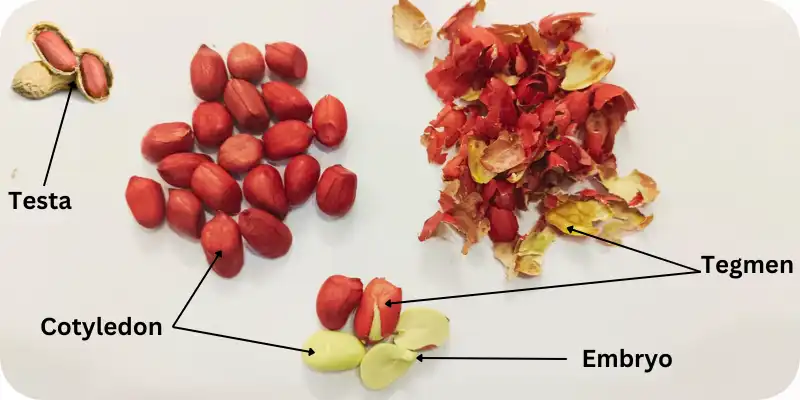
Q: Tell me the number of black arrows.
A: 6